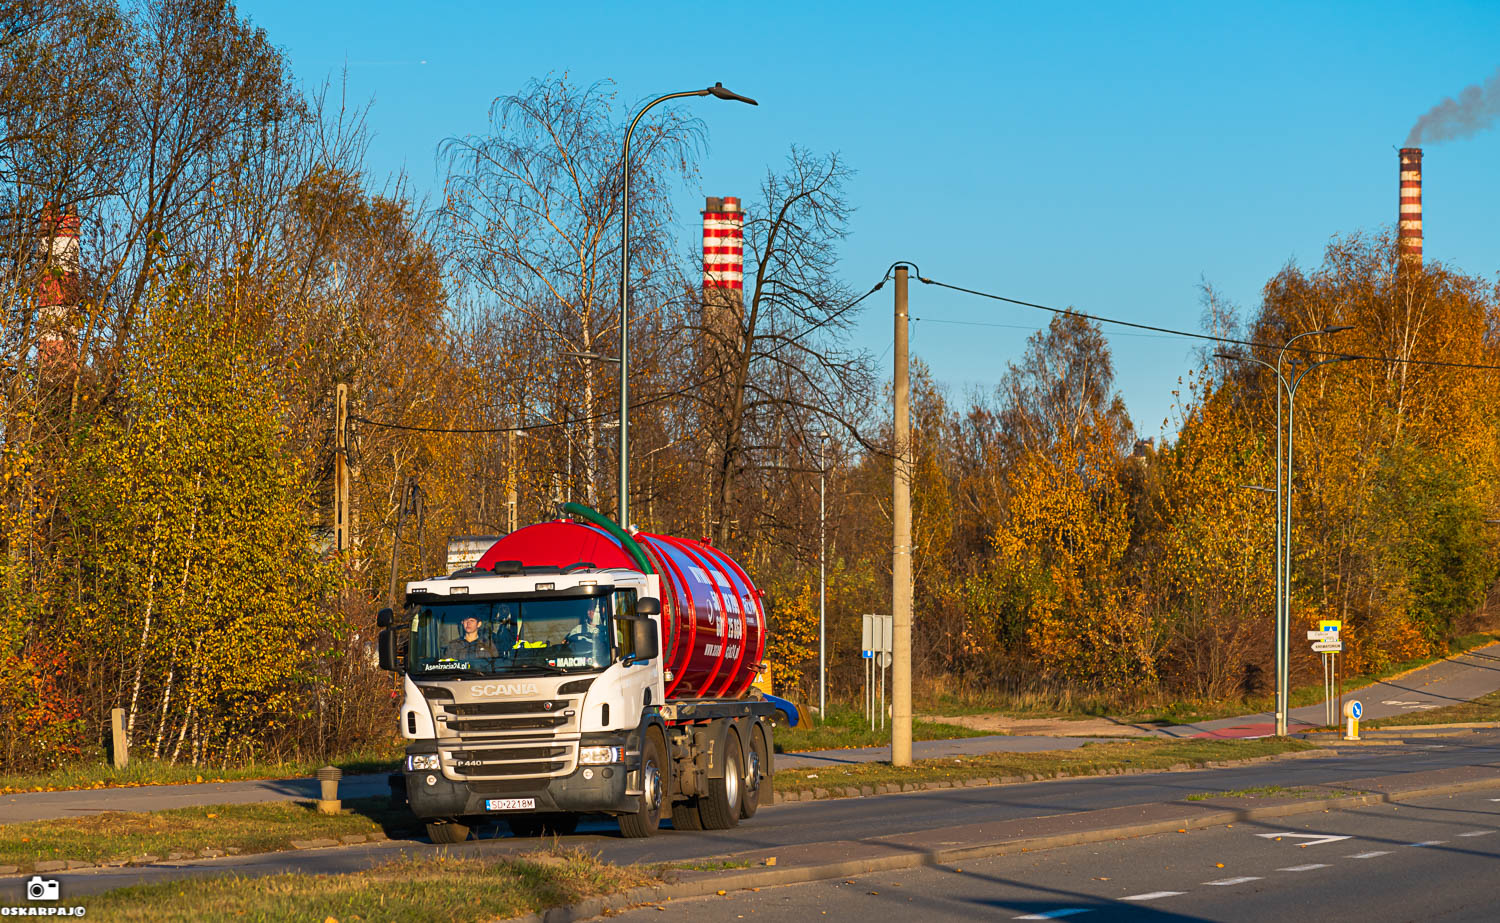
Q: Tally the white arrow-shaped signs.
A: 1